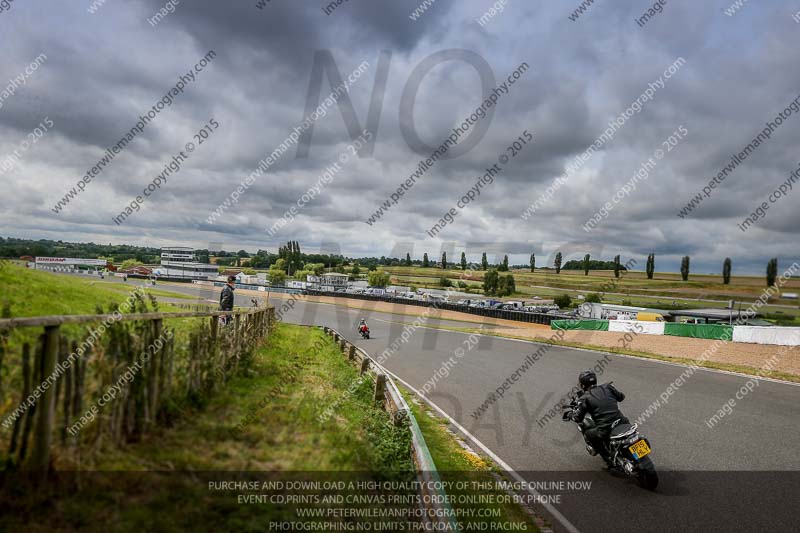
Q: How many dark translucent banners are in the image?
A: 1